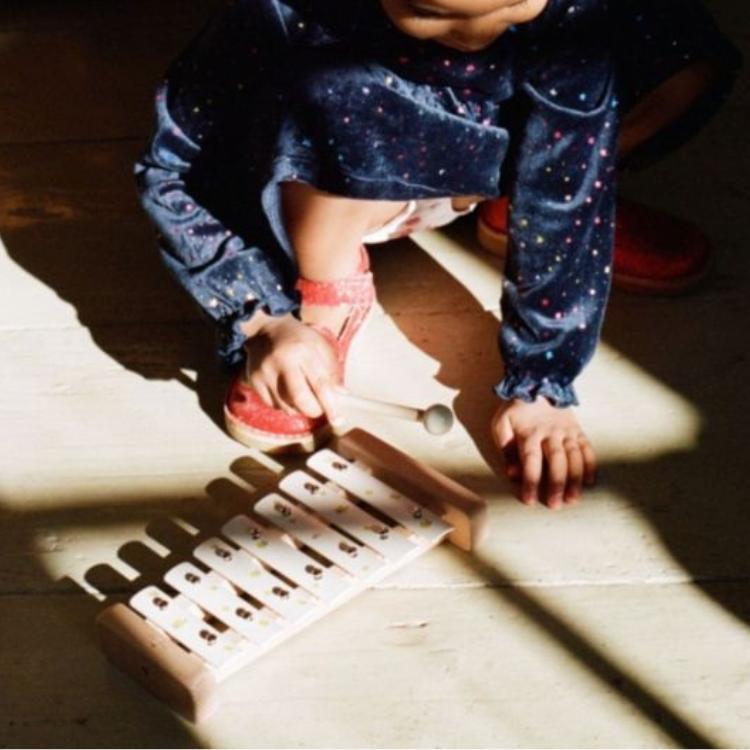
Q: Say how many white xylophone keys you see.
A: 7